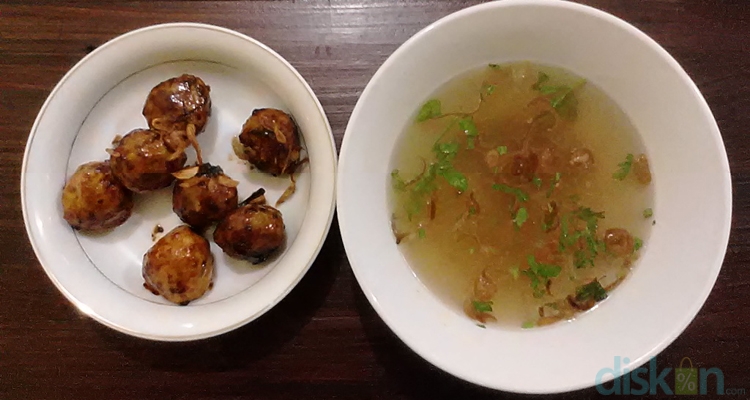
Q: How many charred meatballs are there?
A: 7